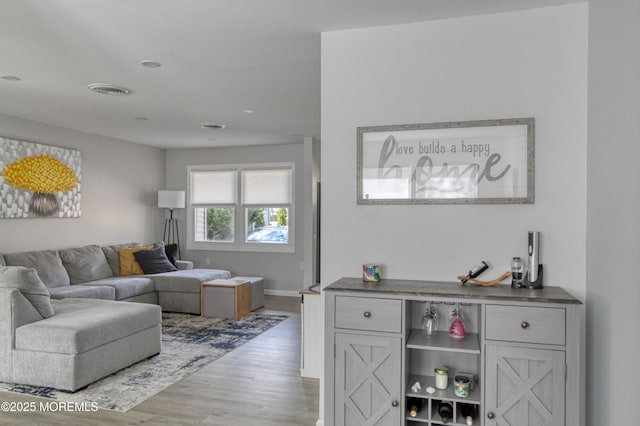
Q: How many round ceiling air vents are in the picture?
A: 2